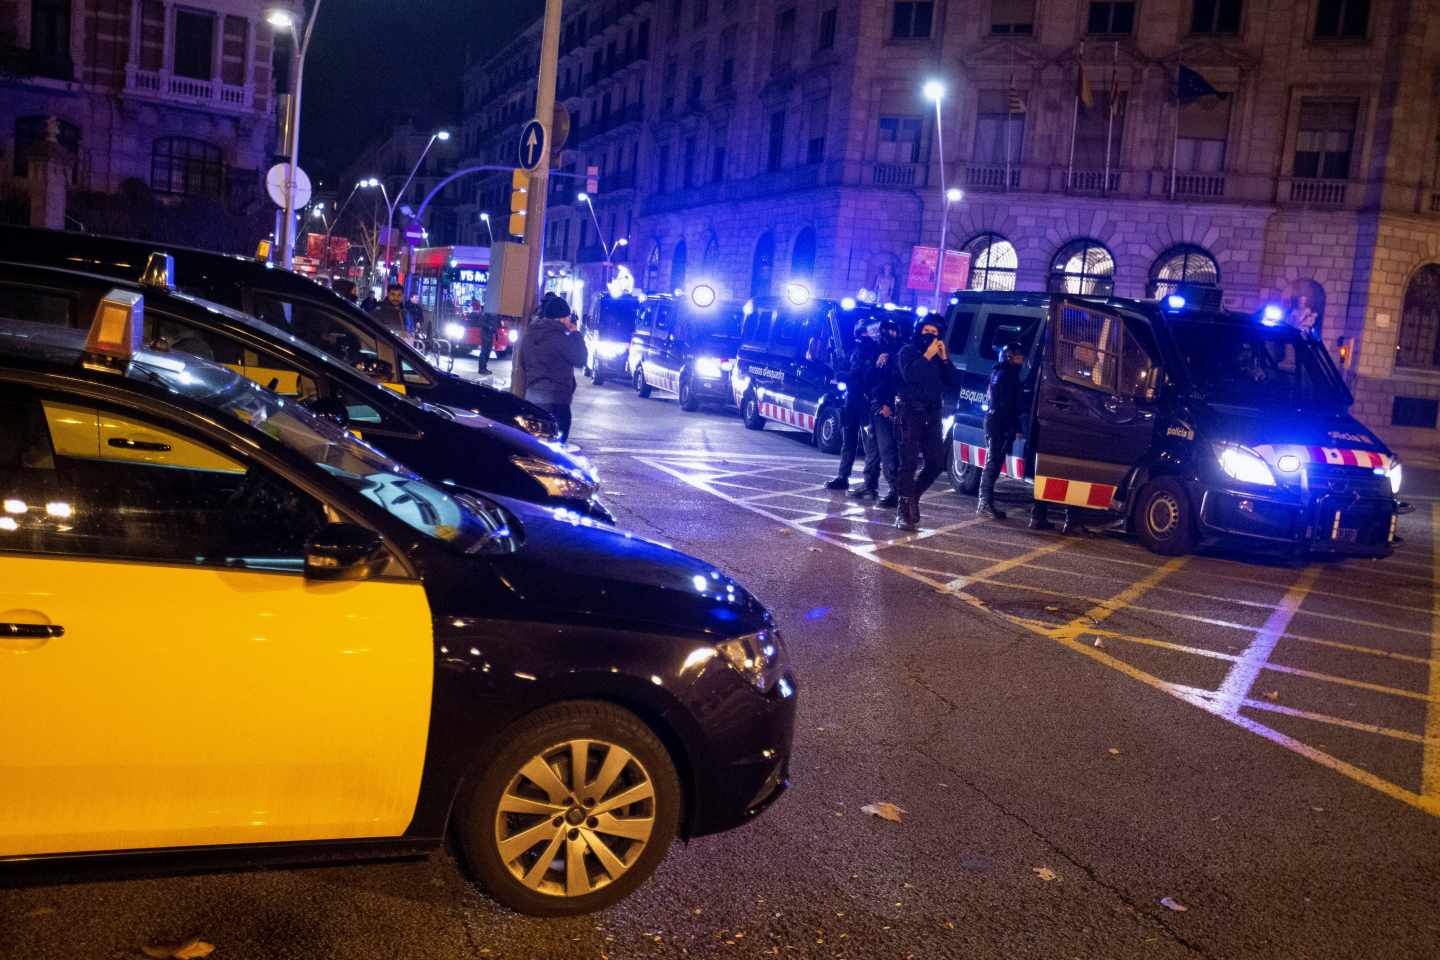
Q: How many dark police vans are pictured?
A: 4